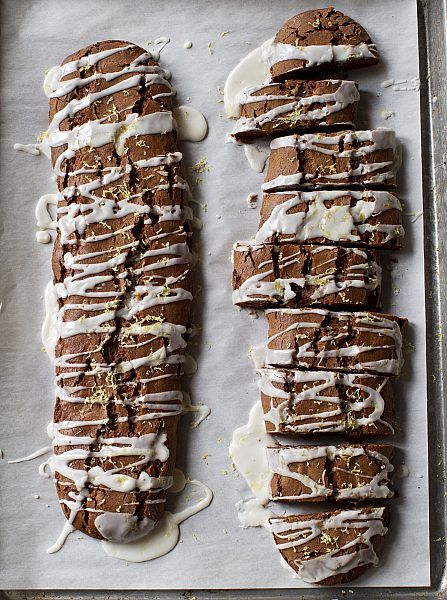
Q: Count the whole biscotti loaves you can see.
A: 1